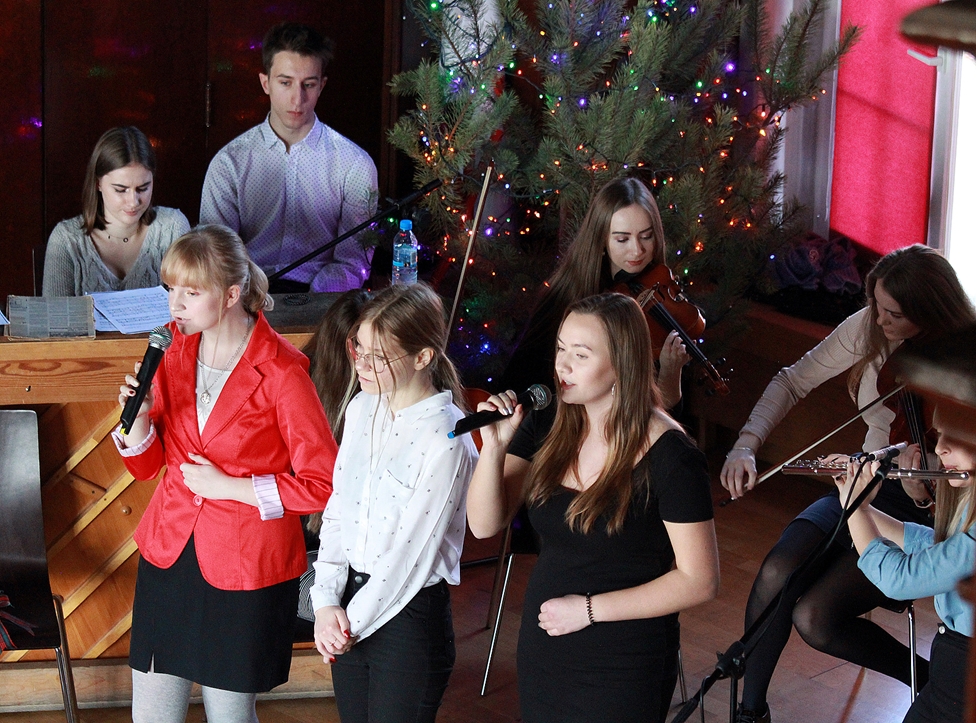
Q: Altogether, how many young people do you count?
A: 9